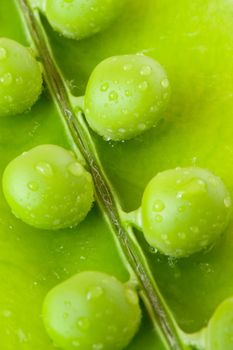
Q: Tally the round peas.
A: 7